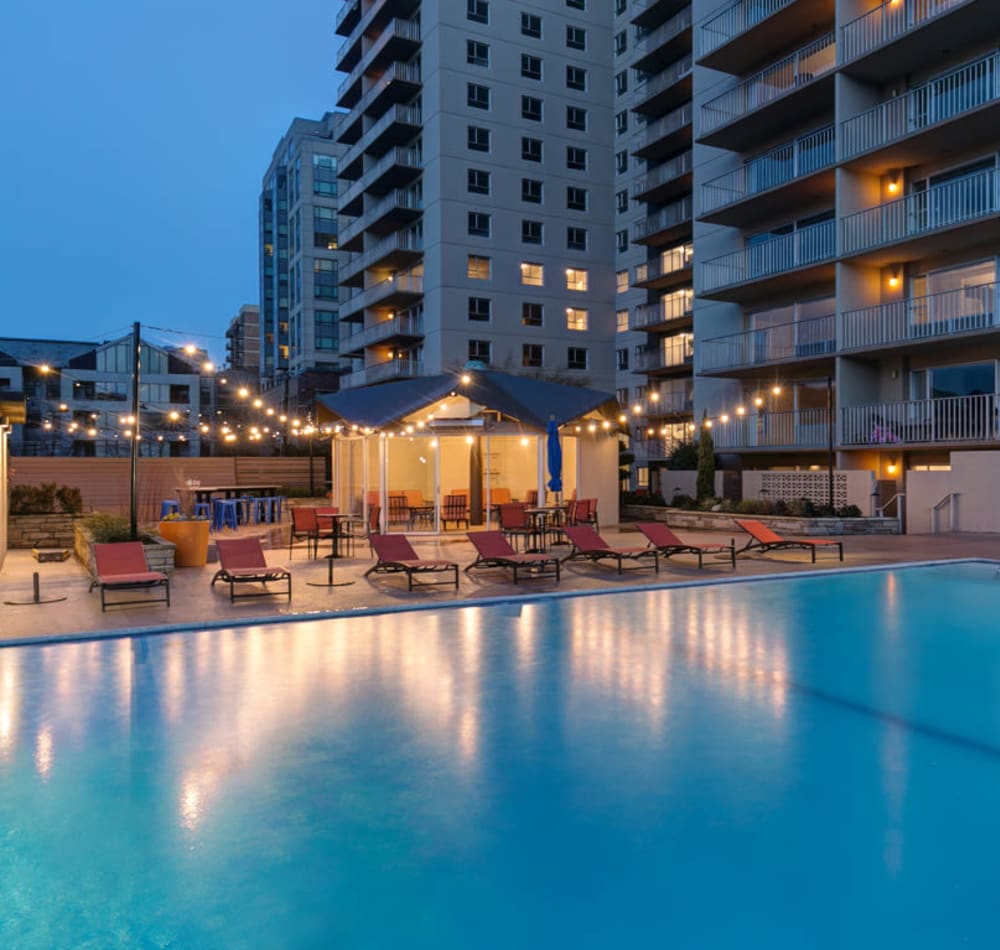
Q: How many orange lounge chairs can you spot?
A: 1